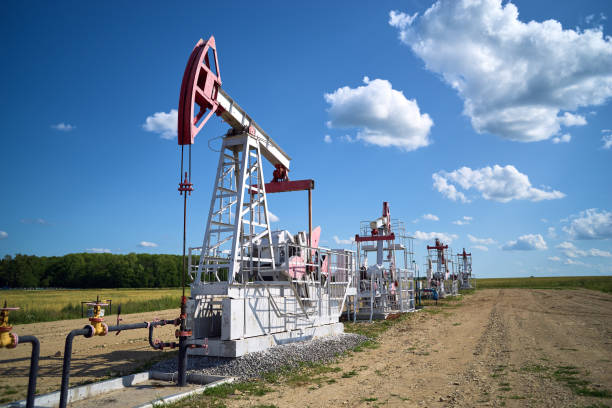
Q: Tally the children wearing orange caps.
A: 0